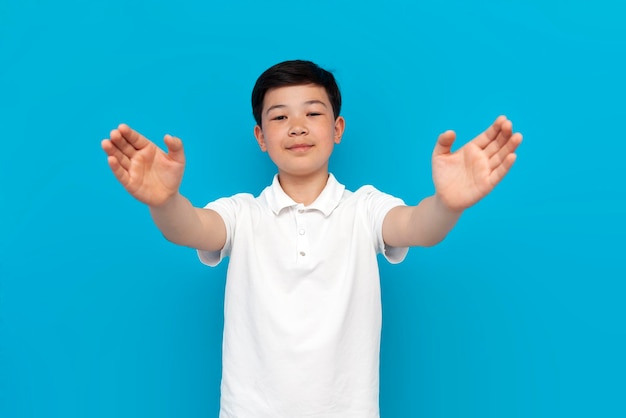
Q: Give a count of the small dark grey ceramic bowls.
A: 0